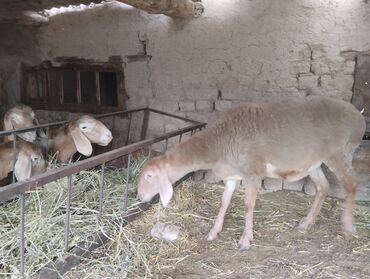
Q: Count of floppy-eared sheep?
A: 4